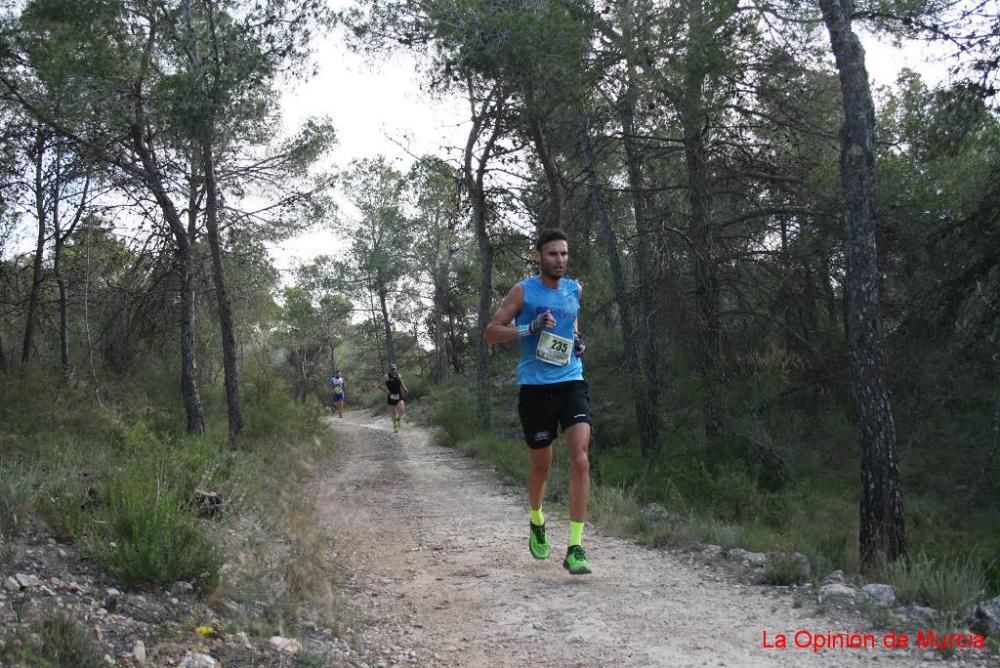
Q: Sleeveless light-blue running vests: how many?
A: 1